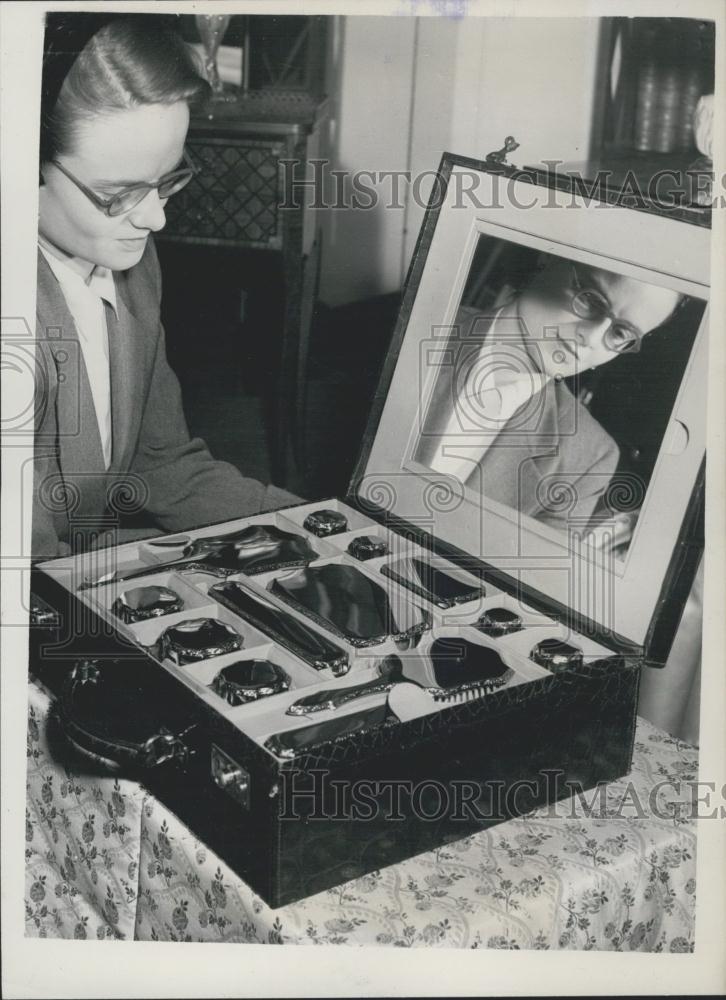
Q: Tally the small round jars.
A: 7